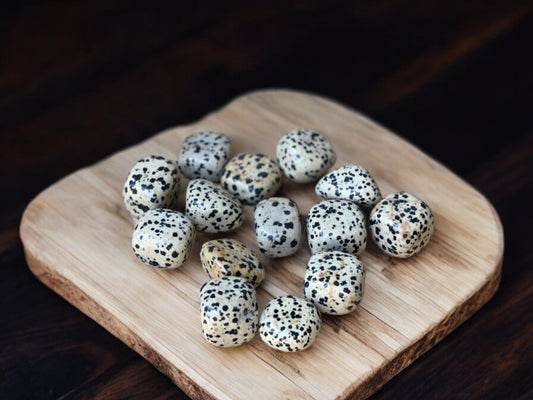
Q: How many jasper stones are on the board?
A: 14